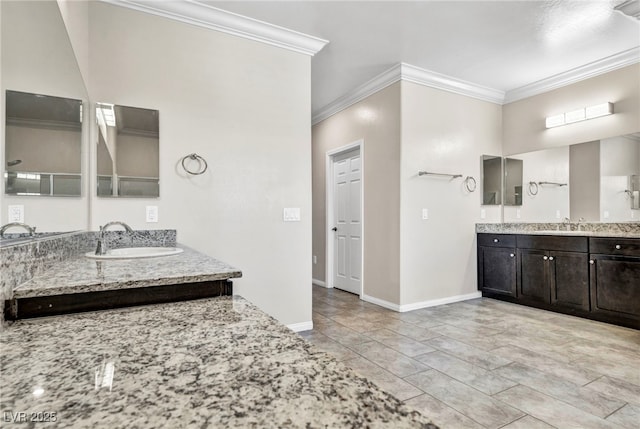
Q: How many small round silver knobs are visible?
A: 6